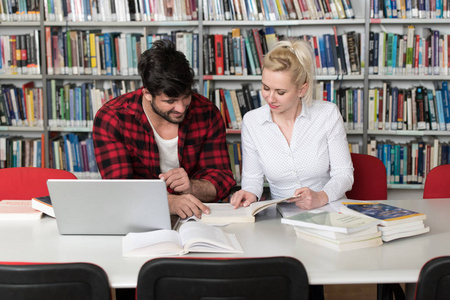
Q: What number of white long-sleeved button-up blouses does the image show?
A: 1